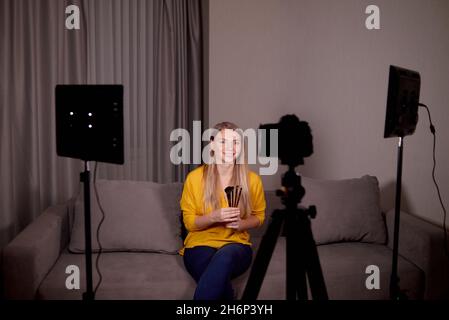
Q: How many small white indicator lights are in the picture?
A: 3